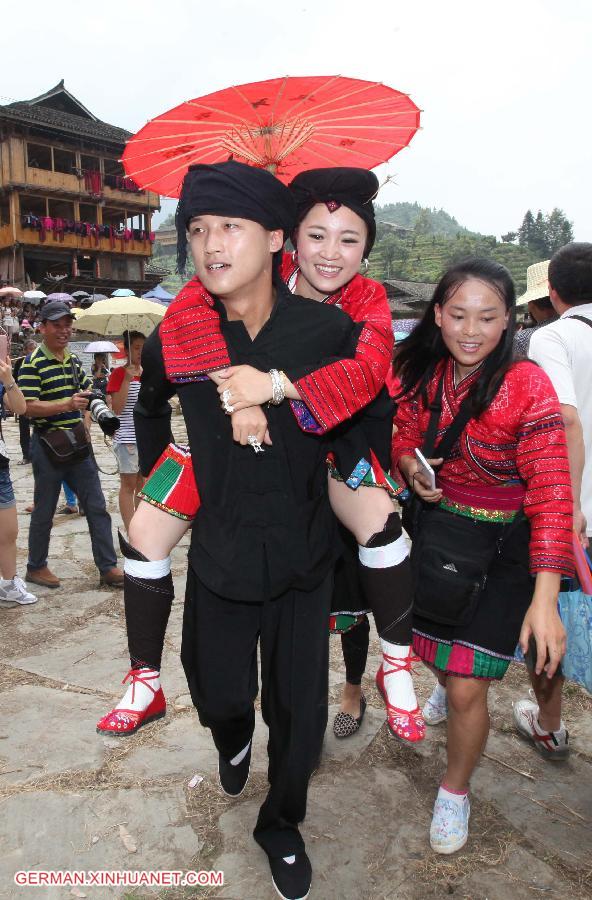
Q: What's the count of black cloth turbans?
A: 2